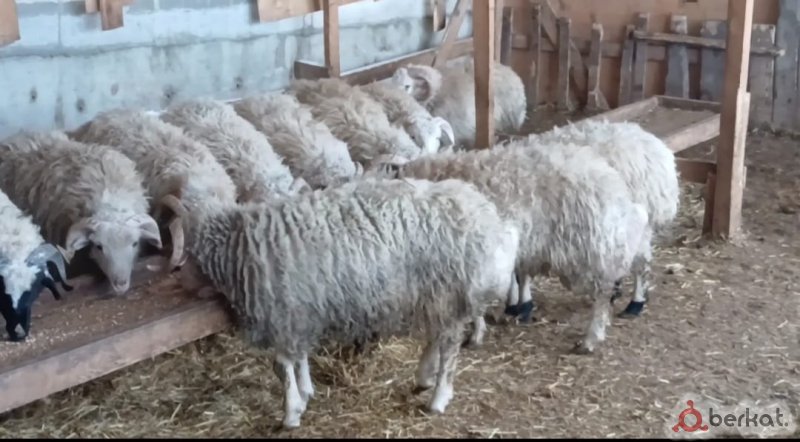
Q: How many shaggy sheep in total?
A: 11